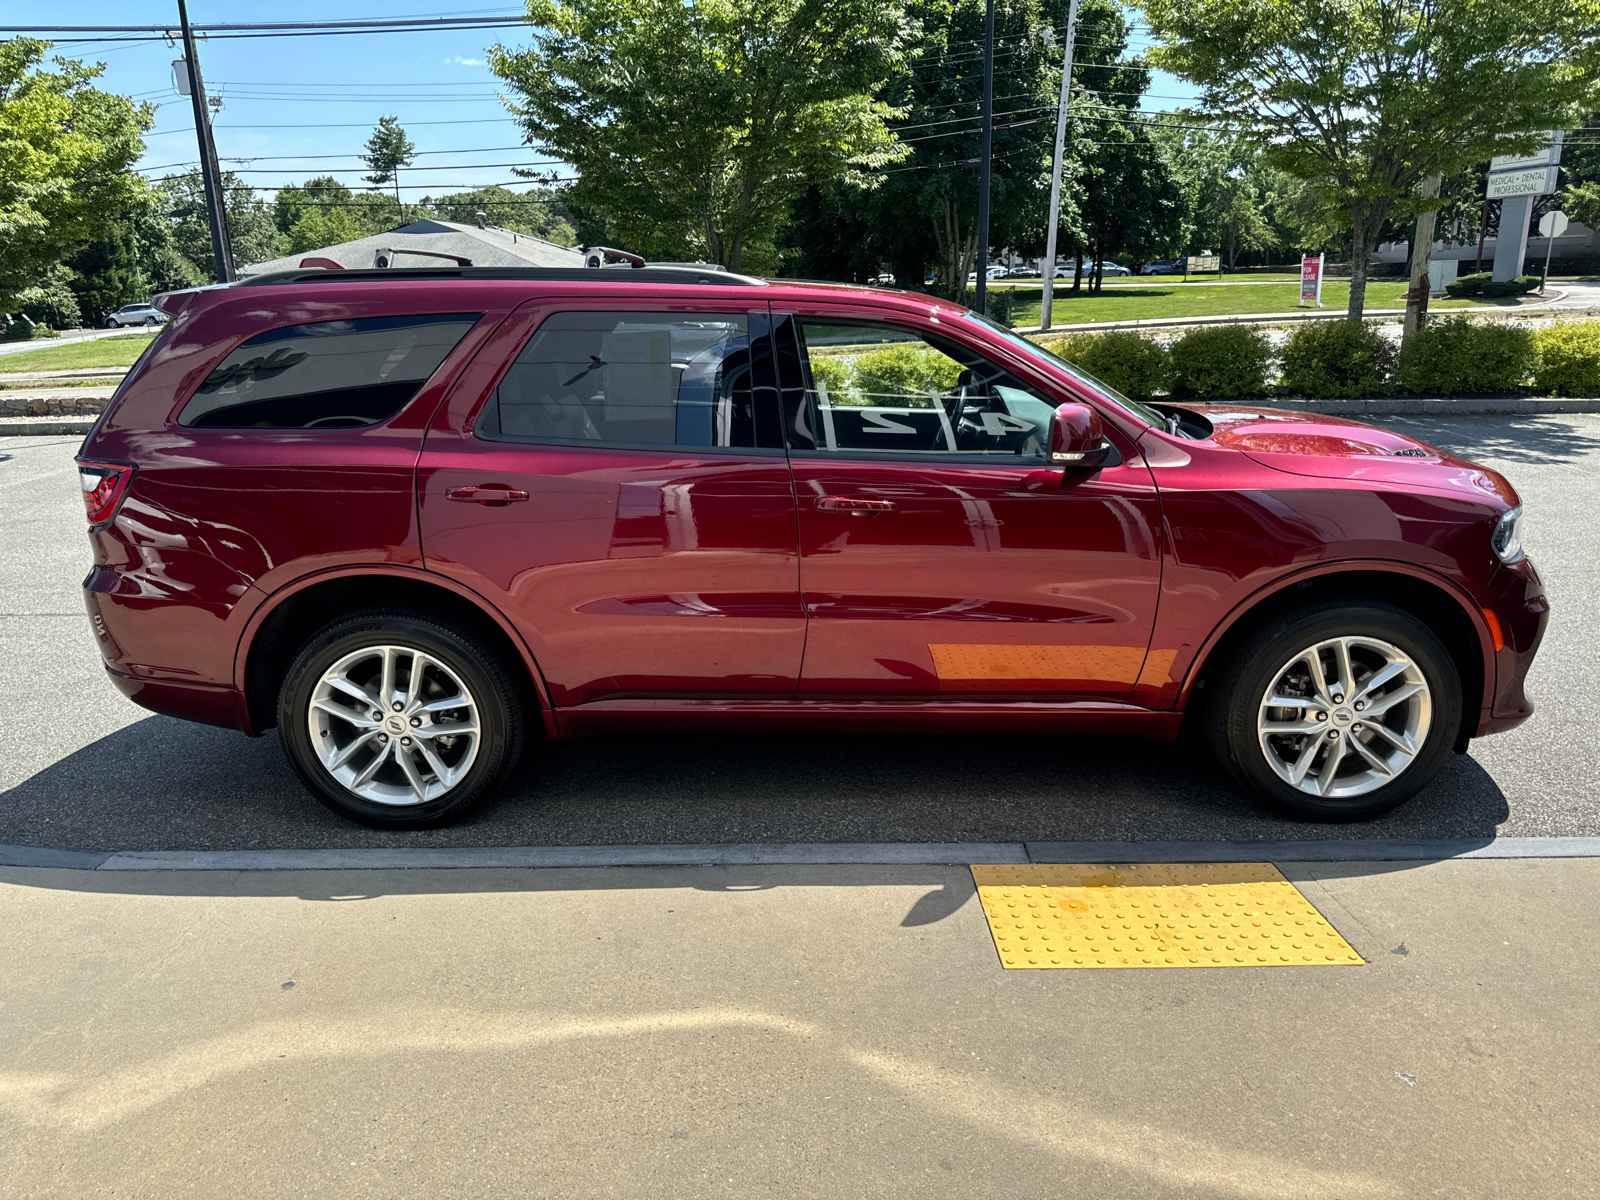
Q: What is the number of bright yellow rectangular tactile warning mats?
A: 1